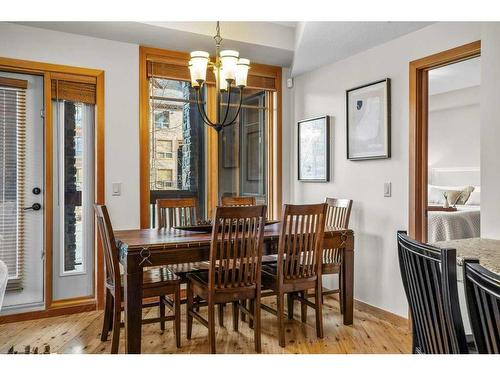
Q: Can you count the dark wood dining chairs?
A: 6